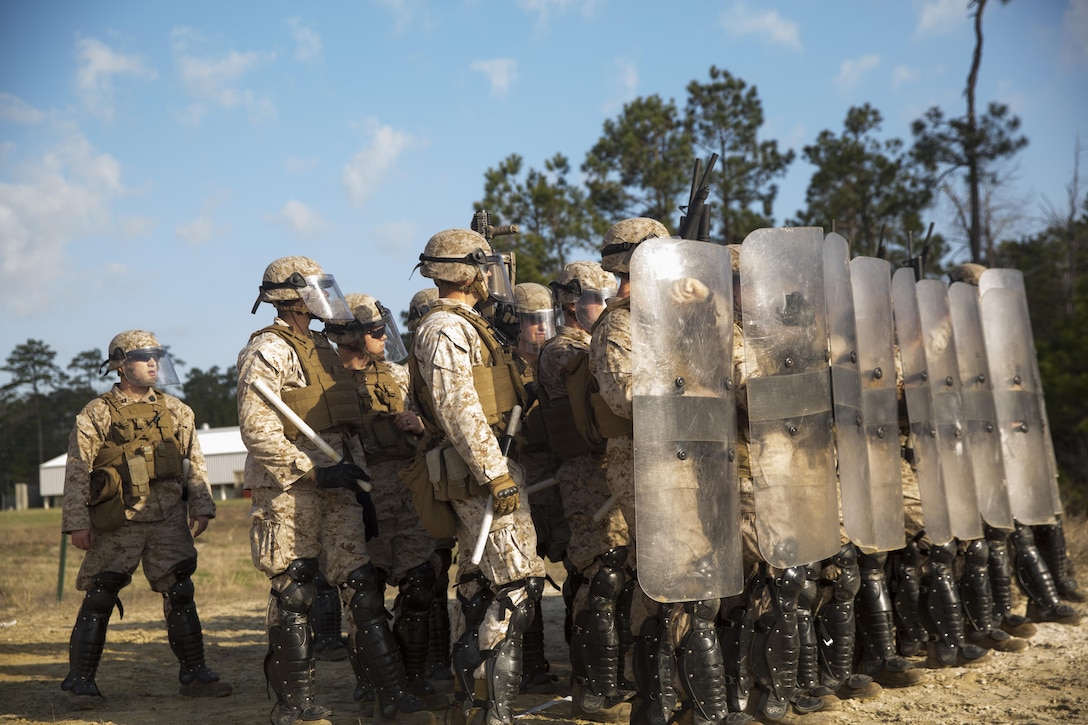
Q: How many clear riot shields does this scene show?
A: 9